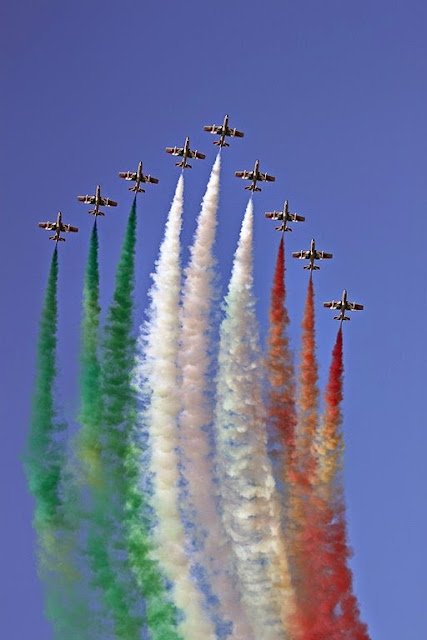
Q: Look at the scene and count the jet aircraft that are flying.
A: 9